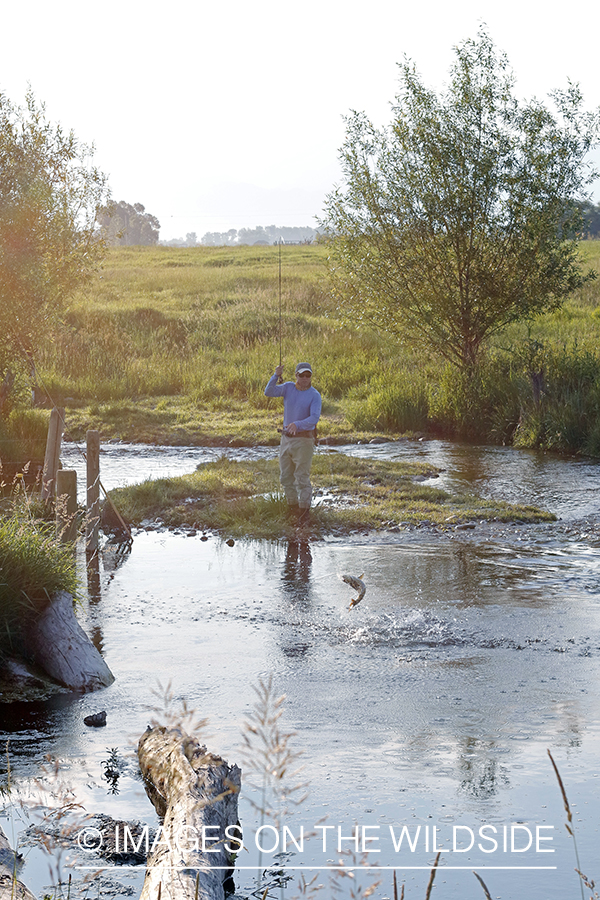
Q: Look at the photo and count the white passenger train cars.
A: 0